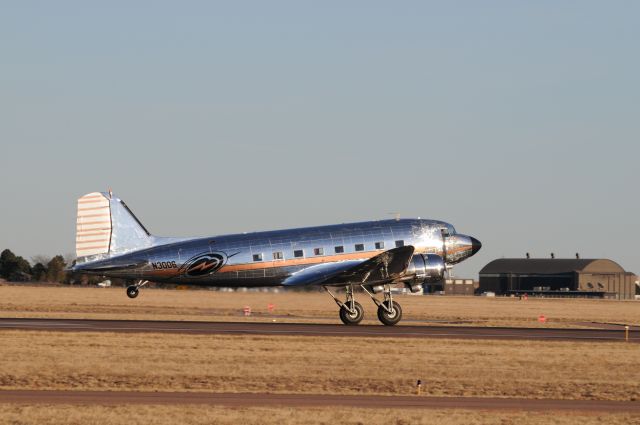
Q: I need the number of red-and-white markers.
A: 3